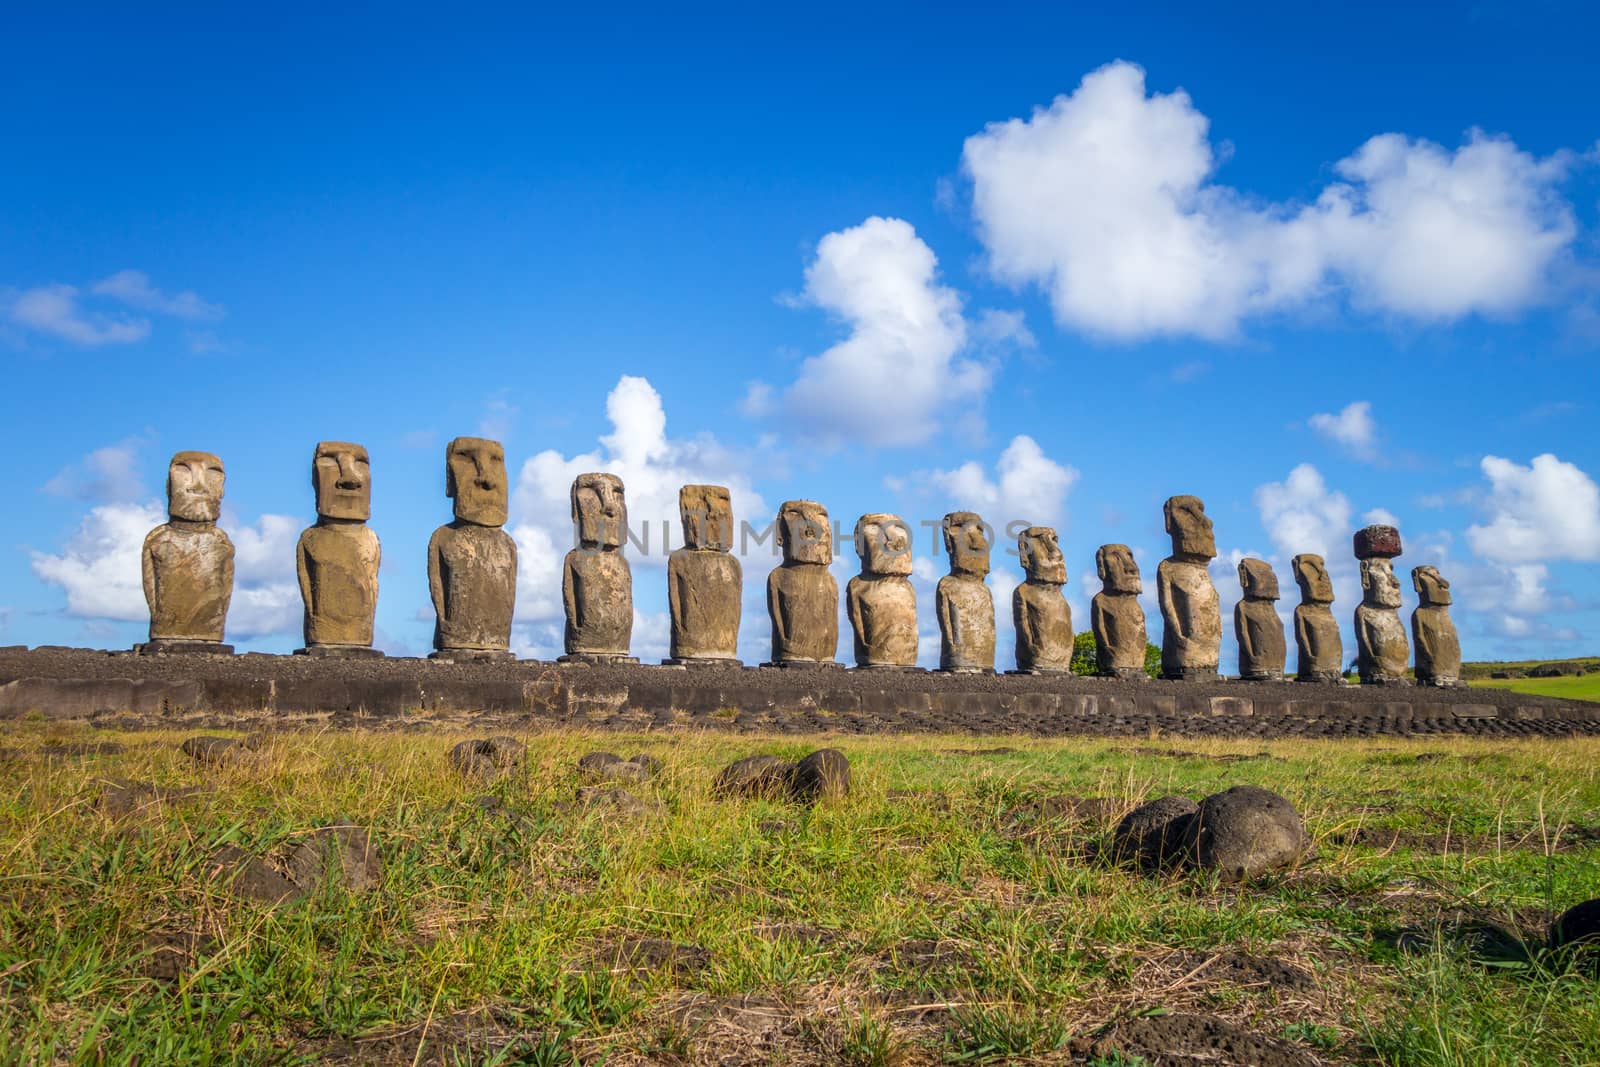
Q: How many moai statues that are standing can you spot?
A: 15